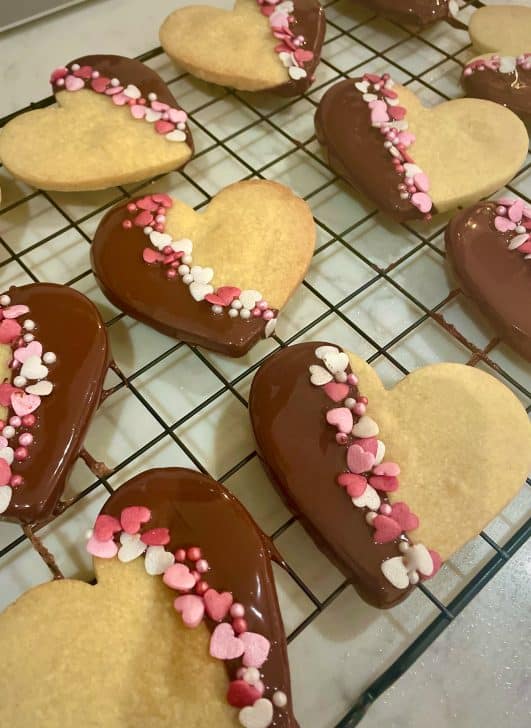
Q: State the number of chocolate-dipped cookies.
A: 10